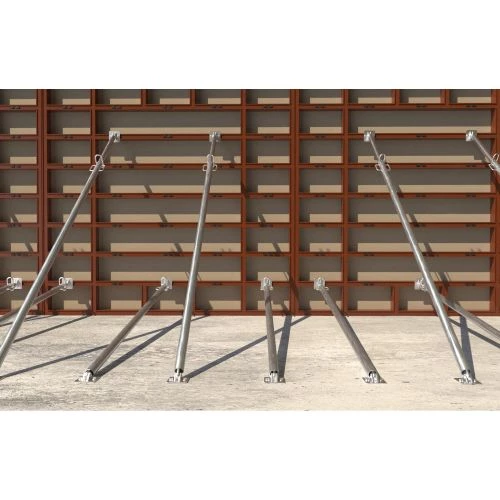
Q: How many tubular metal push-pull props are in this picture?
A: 10